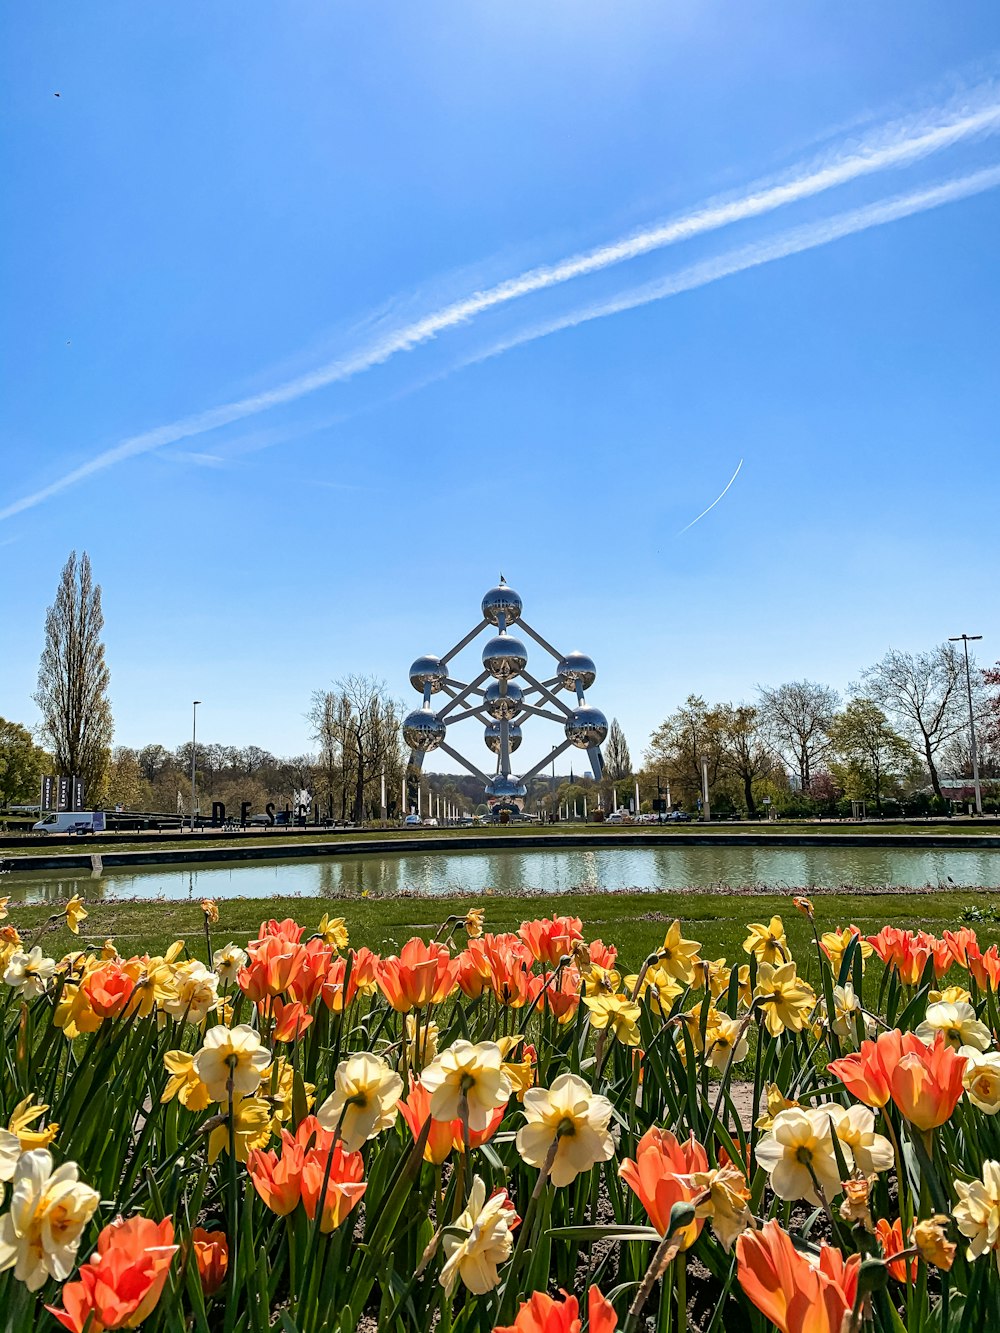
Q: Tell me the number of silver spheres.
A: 9